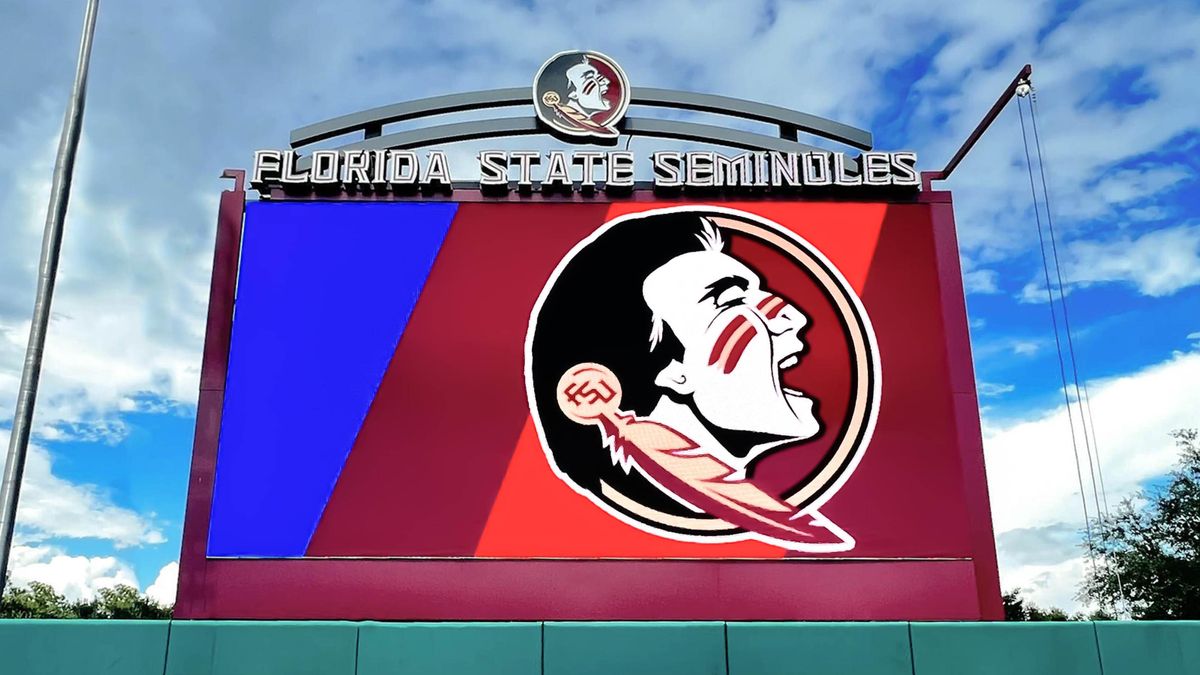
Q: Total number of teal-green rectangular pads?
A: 7